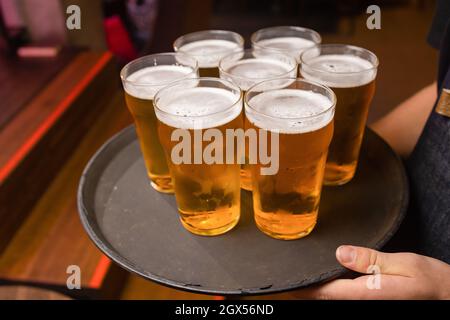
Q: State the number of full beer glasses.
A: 7